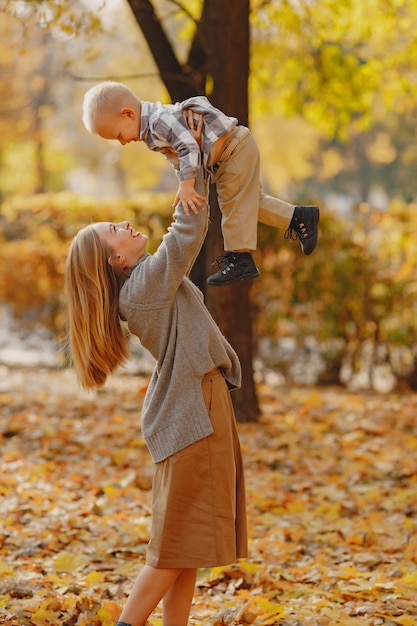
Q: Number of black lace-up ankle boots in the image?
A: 2